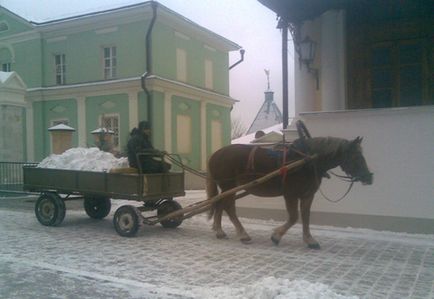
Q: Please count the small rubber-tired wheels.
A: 4